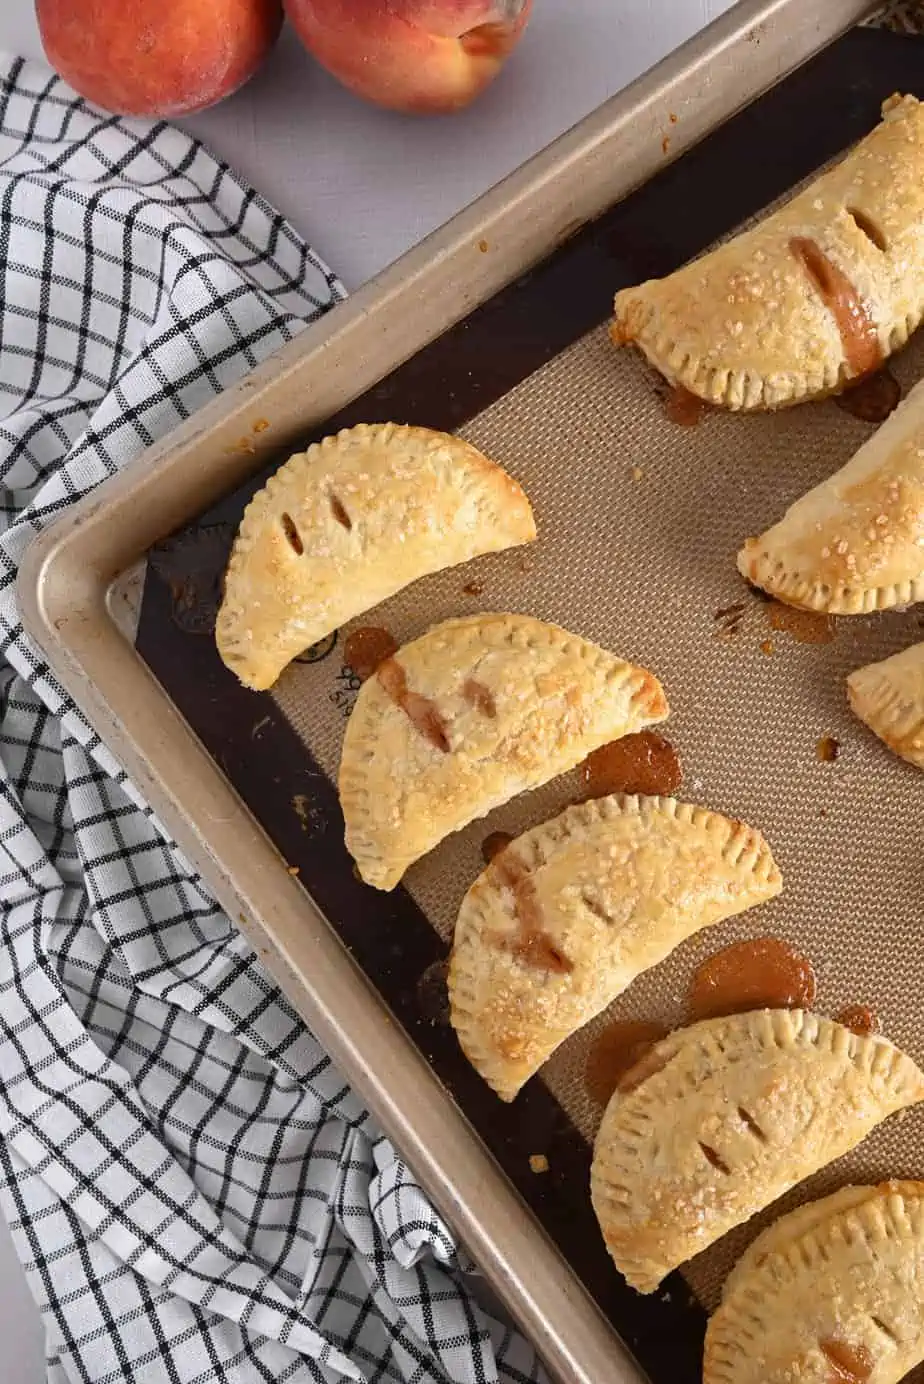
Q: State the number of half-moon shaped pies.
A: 8